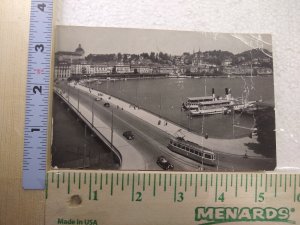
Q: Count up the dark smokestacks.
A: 2